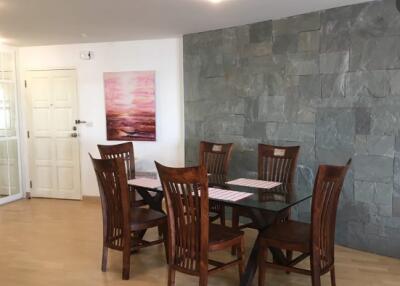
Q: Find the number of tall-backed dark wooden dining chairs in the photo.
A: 6